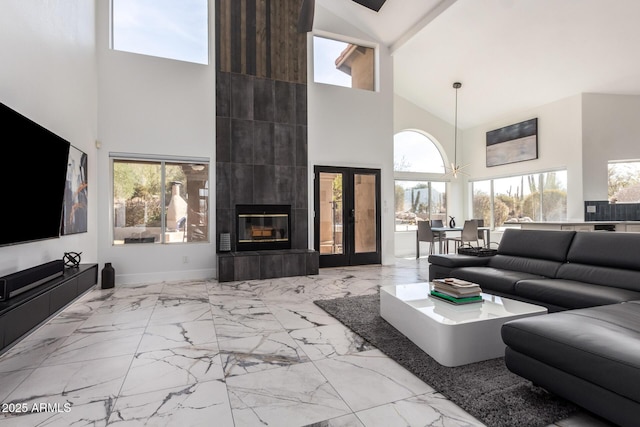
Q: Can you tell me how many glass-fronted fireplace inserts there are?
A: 1